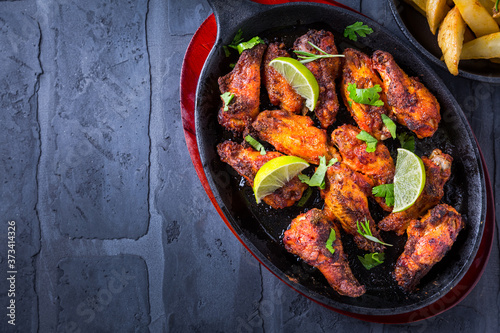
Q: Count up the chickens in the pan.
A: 12